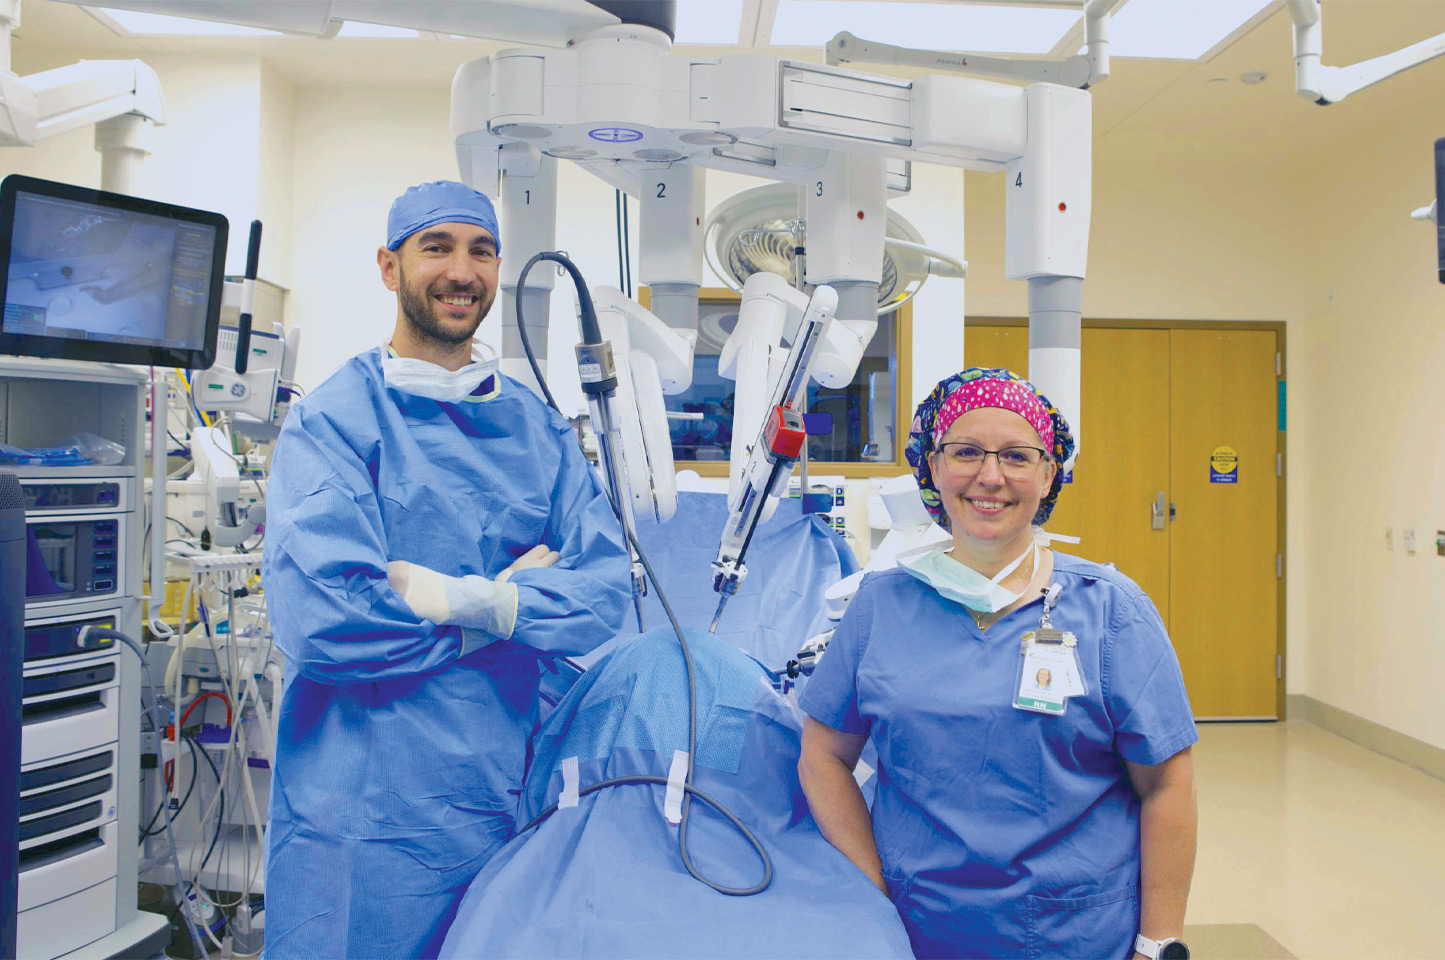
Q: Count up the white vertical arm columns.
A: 4